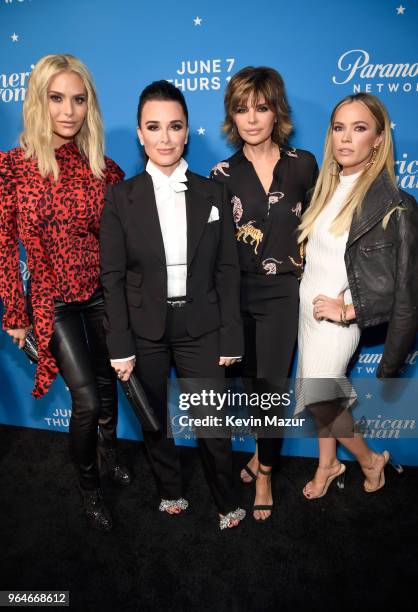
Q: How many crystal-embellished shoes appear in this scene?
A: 2